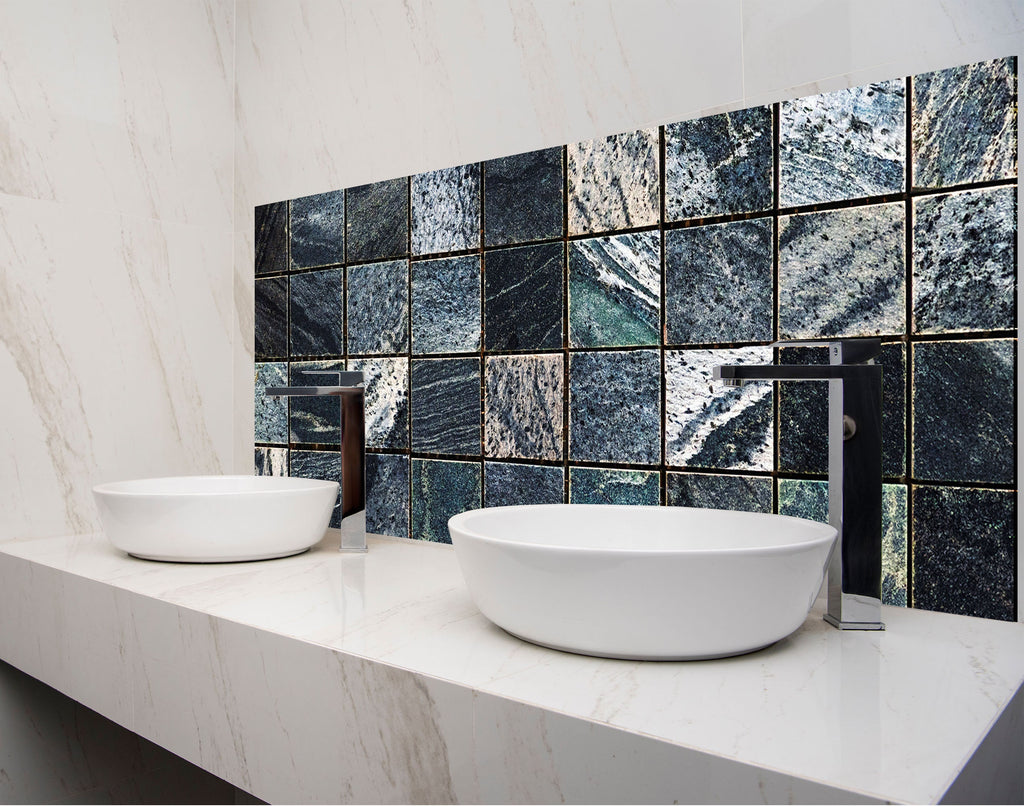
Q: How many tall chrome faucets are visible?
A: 2